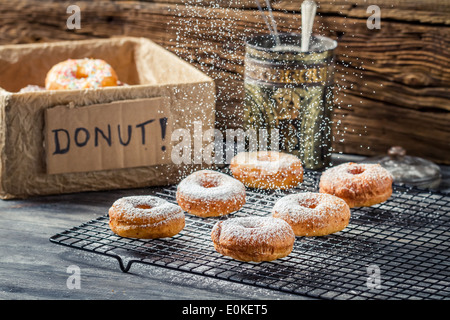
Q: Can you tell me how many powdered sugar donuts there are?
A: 6